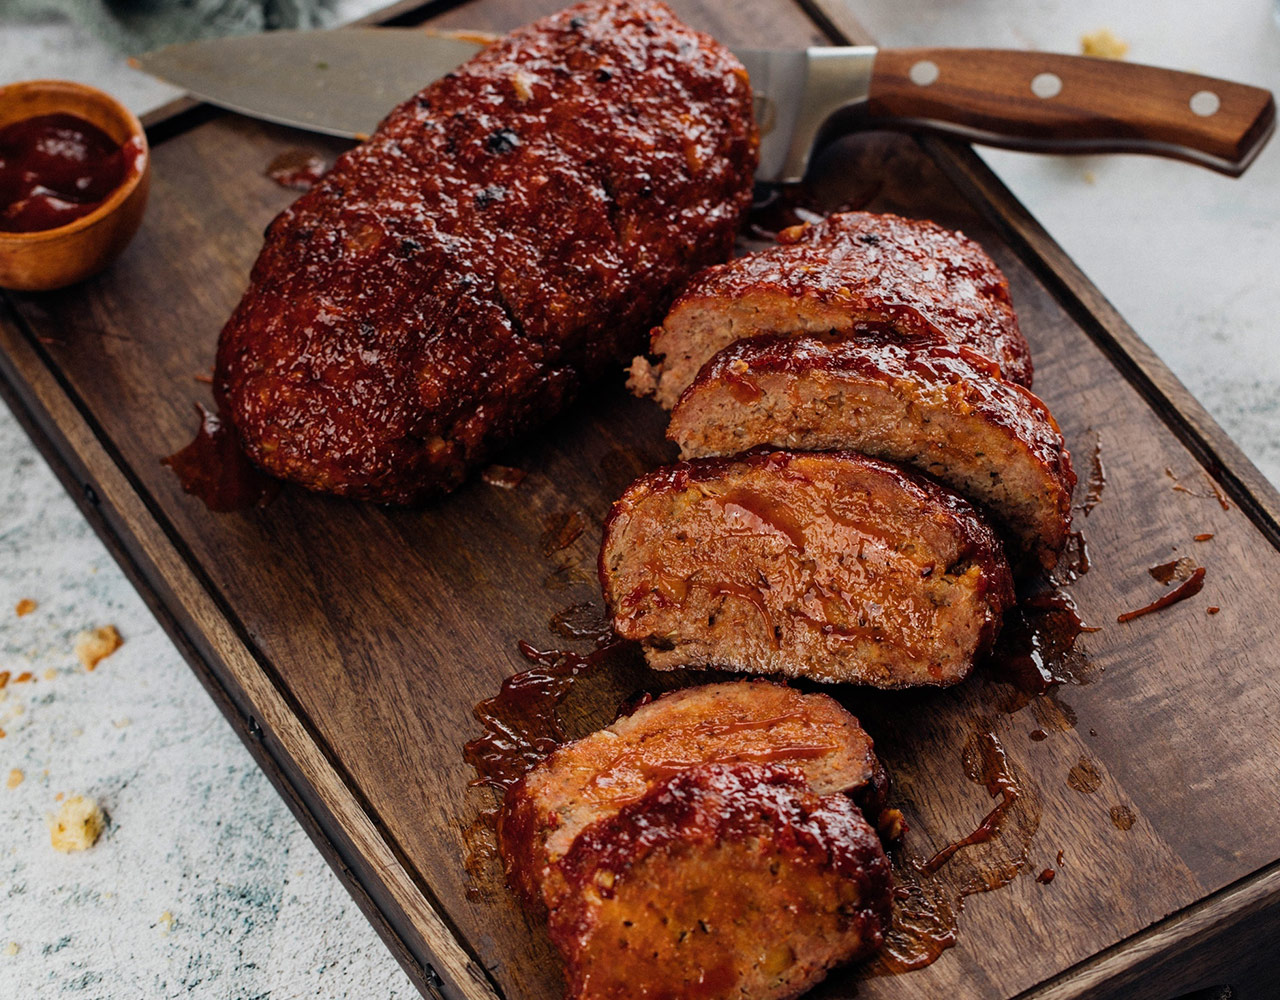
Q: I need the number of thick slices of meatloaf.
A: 5